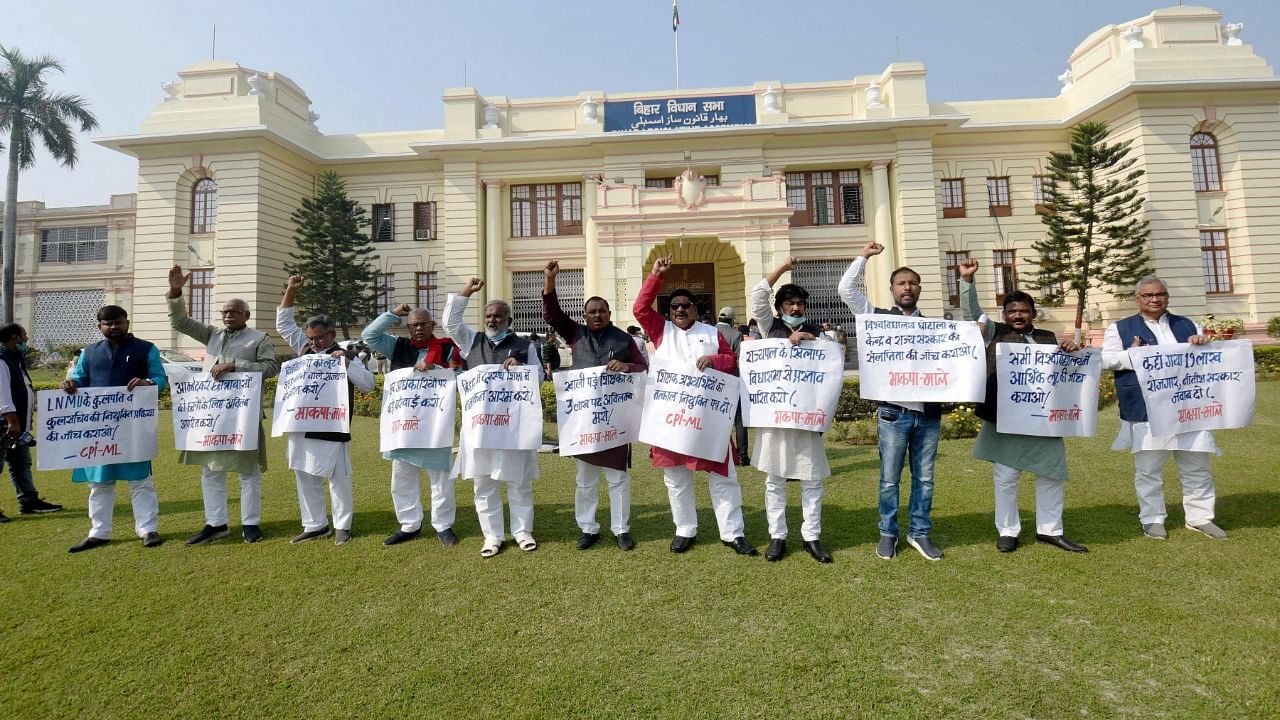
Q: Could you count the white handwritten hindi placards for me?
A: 11